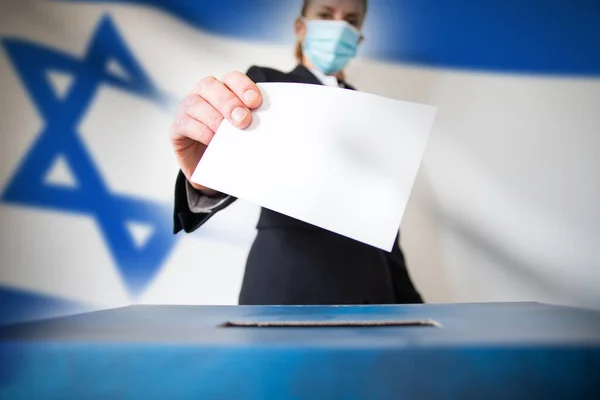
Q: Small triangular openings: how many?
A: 4